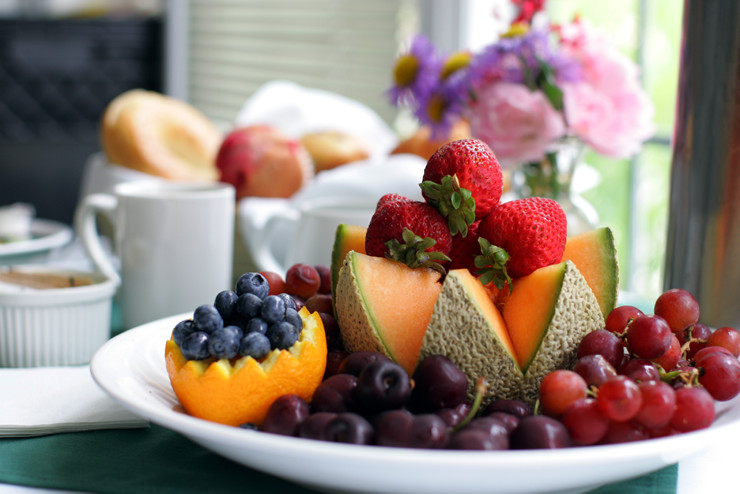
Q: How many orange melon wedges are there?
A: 5